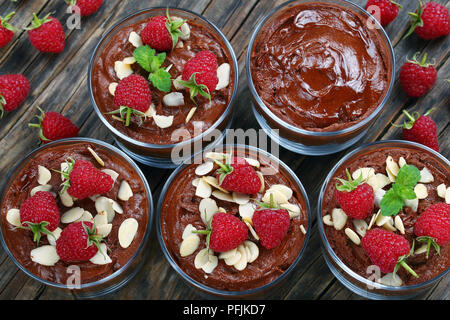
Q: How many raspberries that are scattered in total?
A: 9